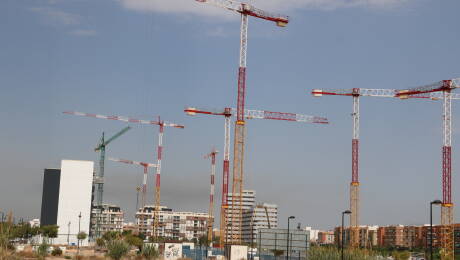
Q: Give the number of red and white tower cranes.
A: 7